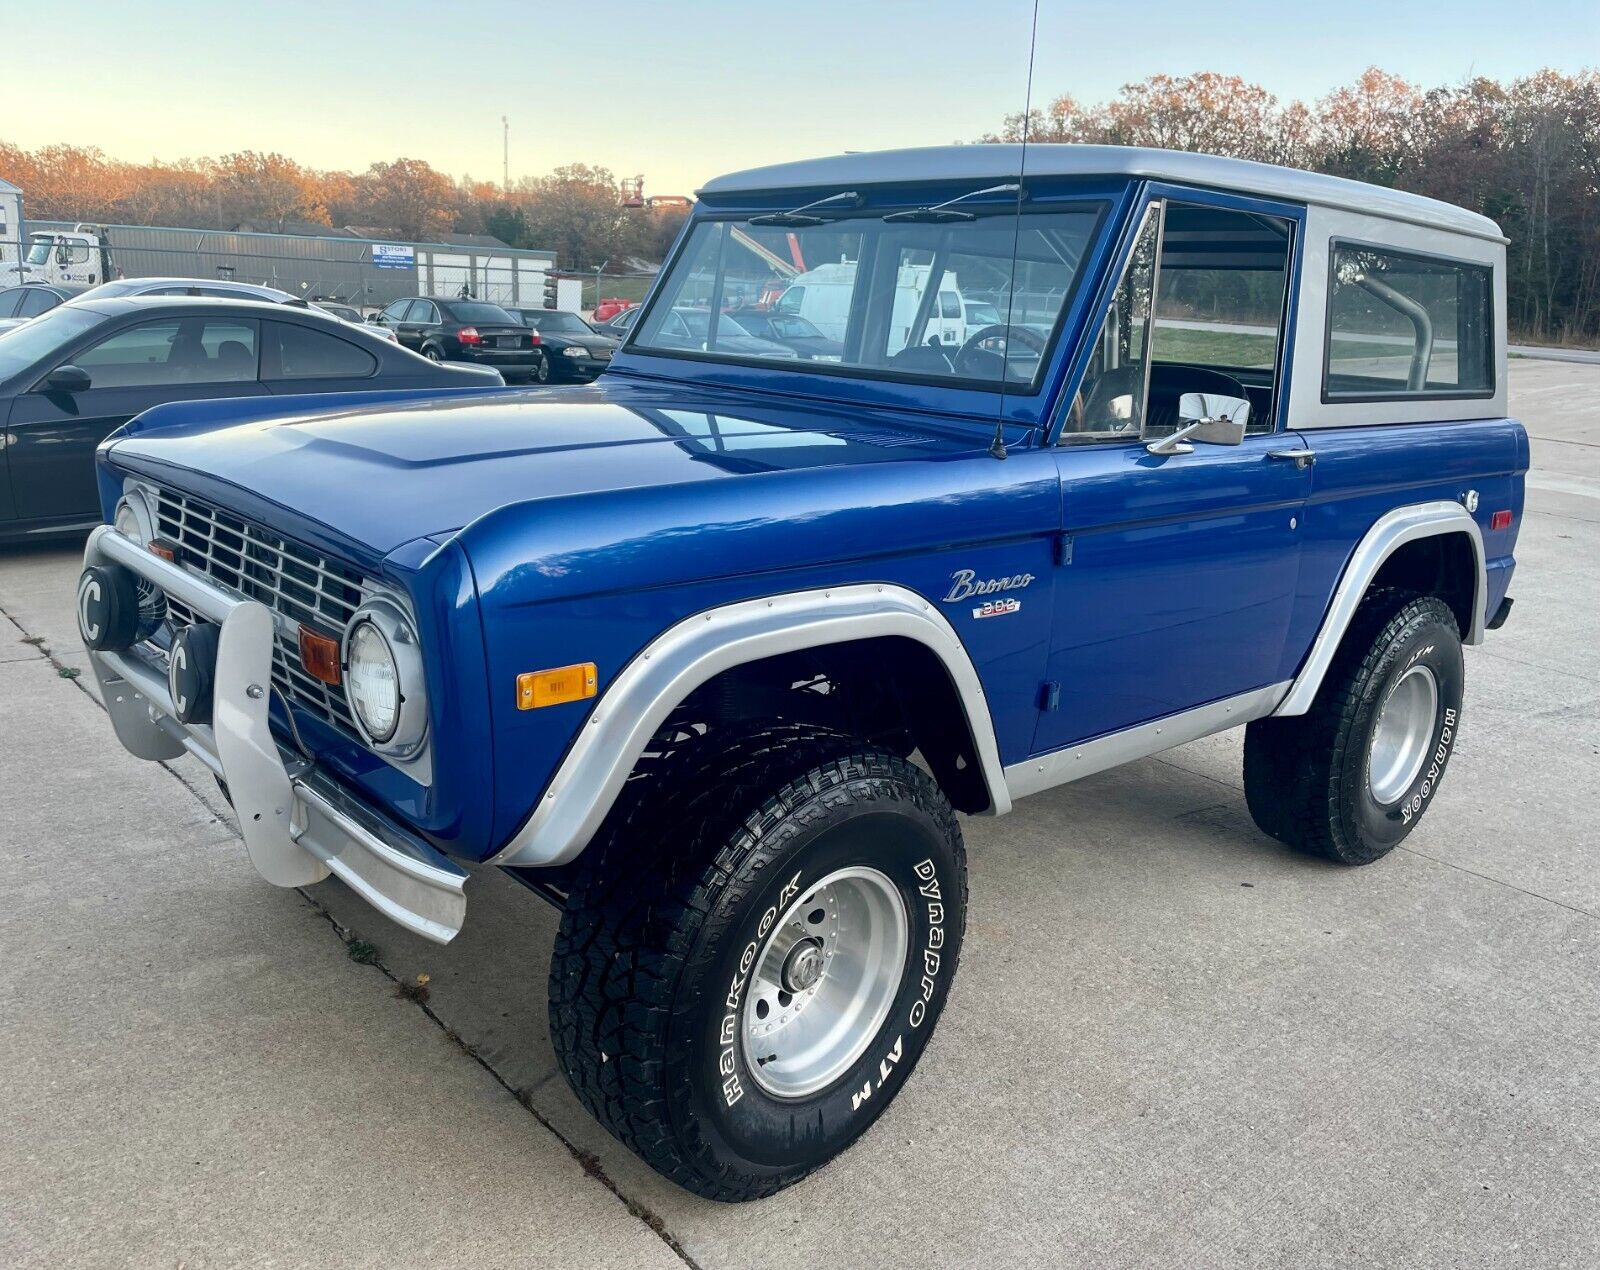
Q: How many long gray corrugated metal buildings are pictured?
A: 1